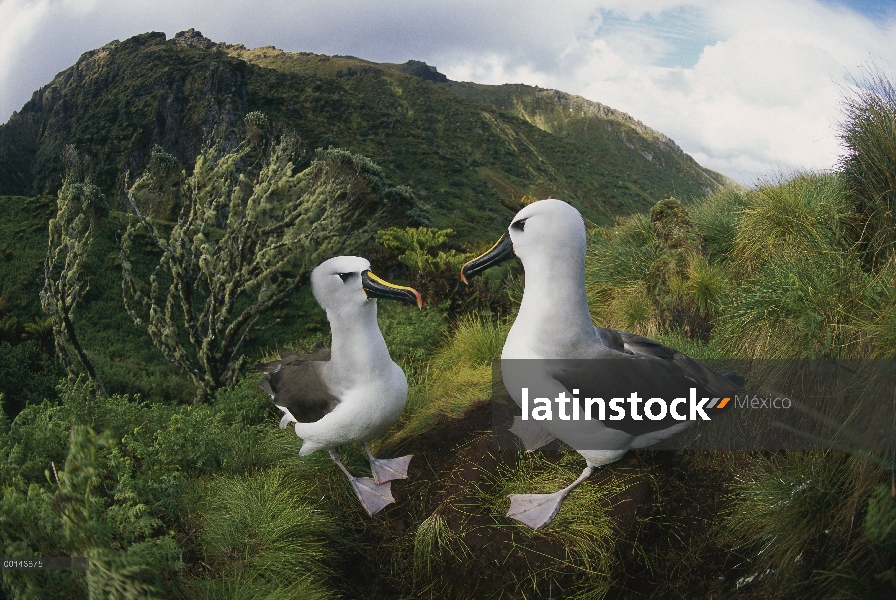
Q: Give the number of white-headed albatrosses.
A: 2